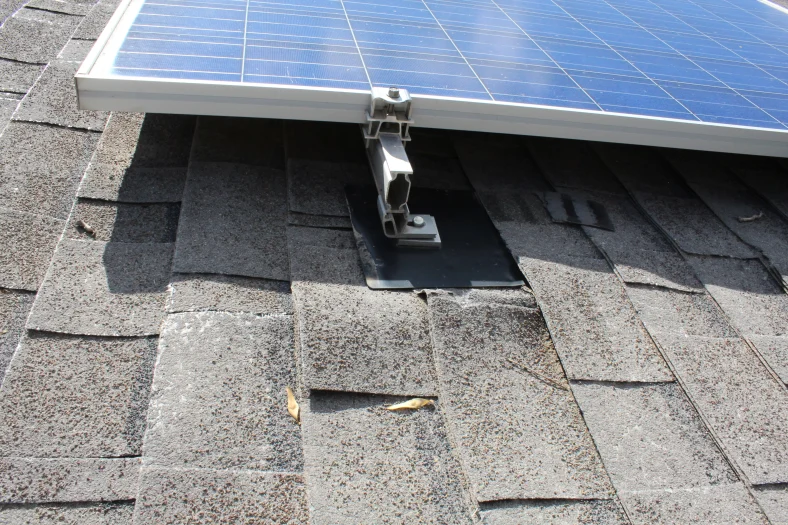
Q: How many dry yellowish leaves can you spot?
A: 2